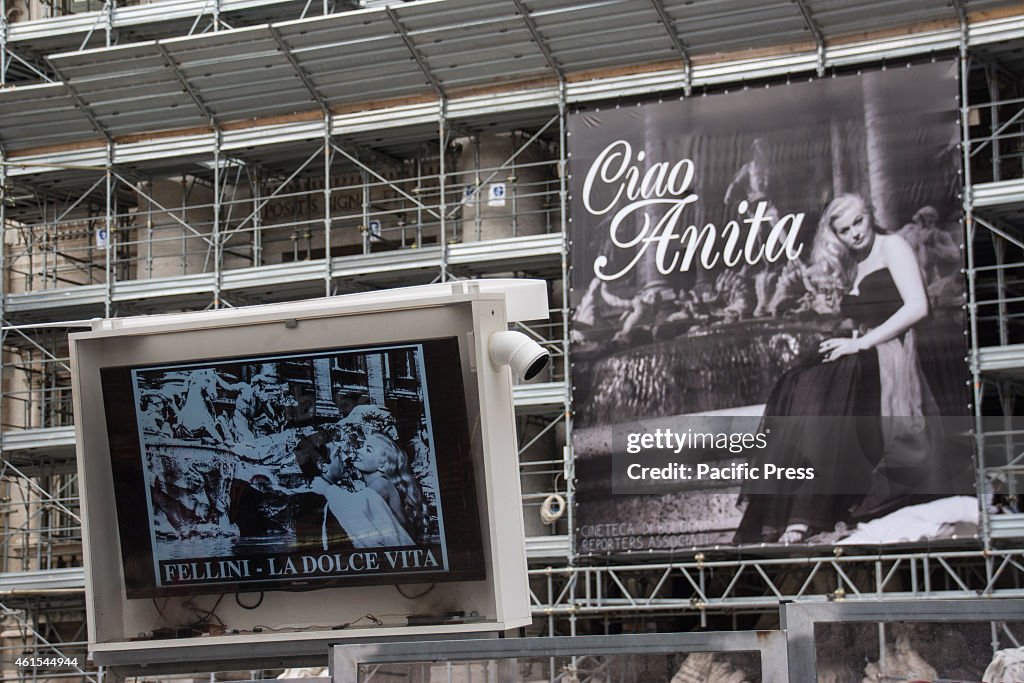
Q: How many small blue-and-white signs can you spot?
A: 4